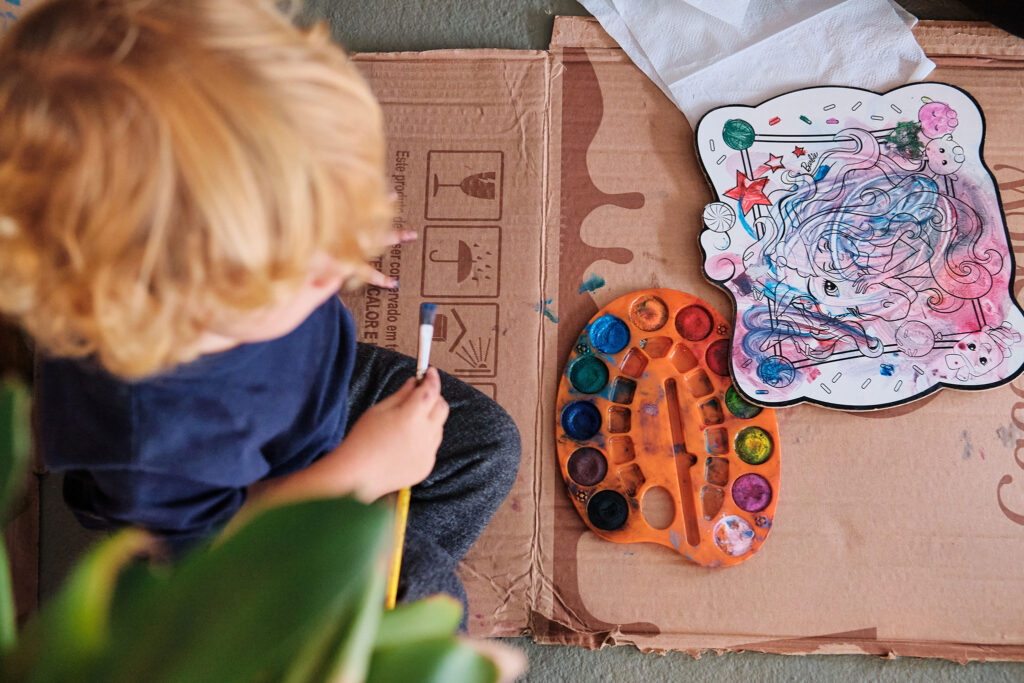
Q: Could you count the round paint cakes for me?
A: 12